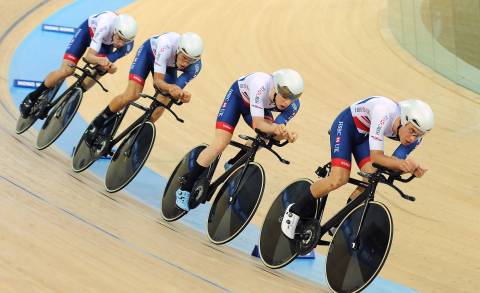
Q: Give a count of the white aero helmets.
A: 4